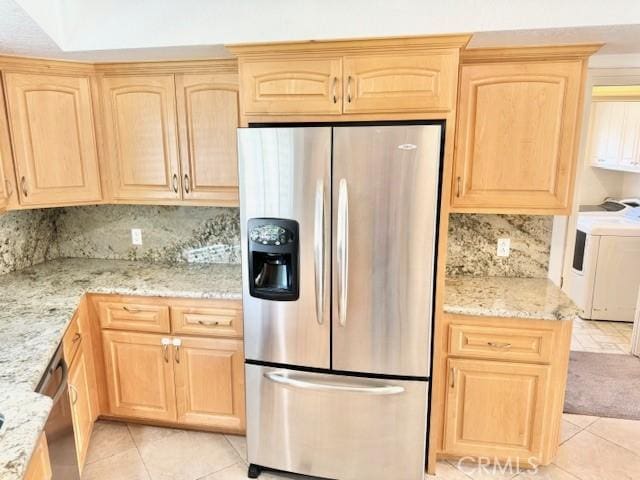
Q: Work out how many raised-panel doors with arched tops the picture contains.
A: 6